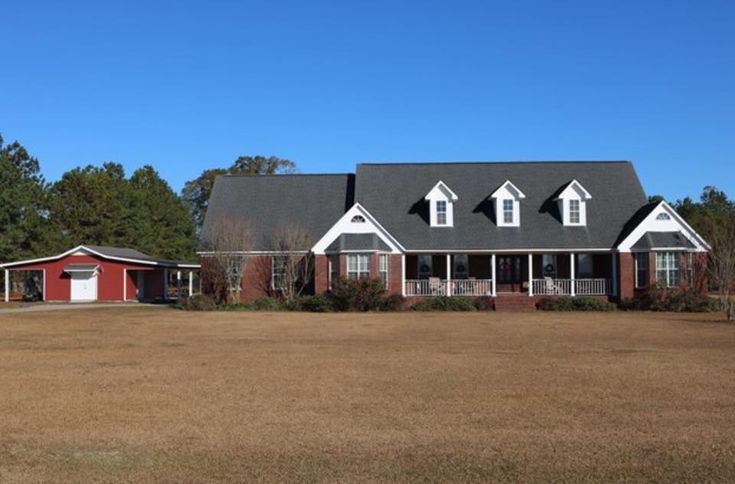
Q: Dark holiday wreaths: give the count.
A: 3